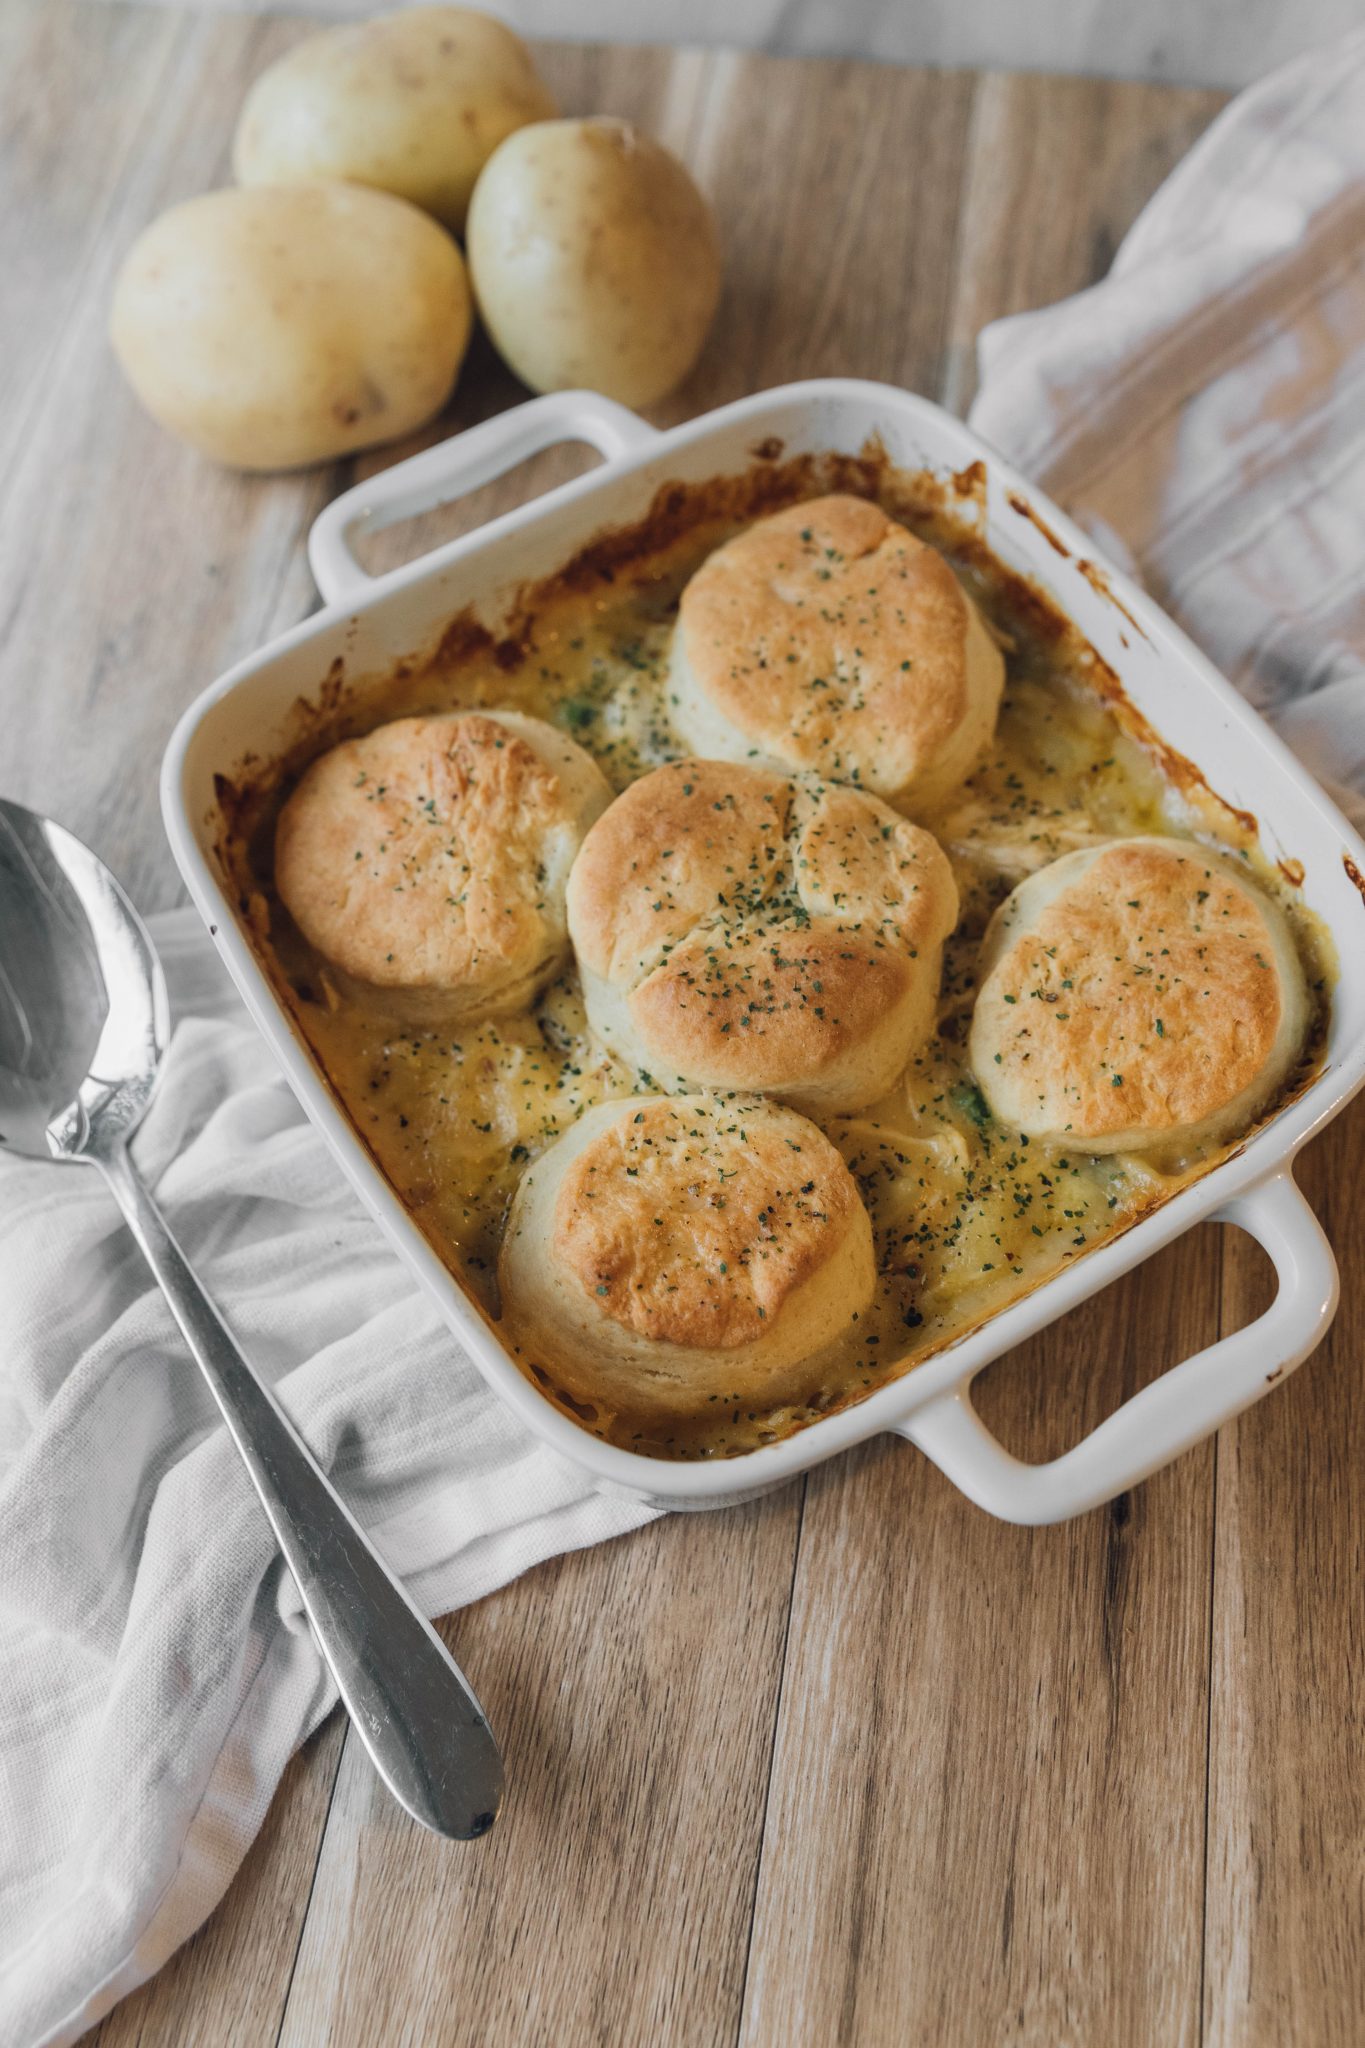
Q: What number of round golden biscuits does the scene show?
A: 5